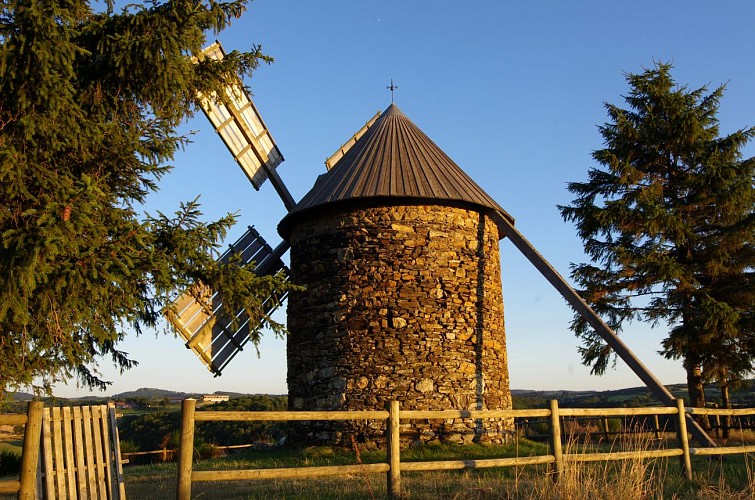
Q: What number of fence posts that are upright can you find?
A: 5